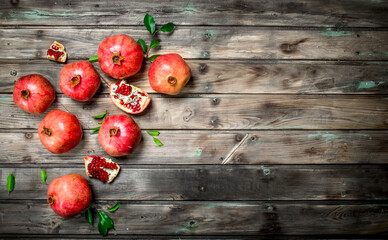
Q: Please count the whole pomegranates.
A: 7